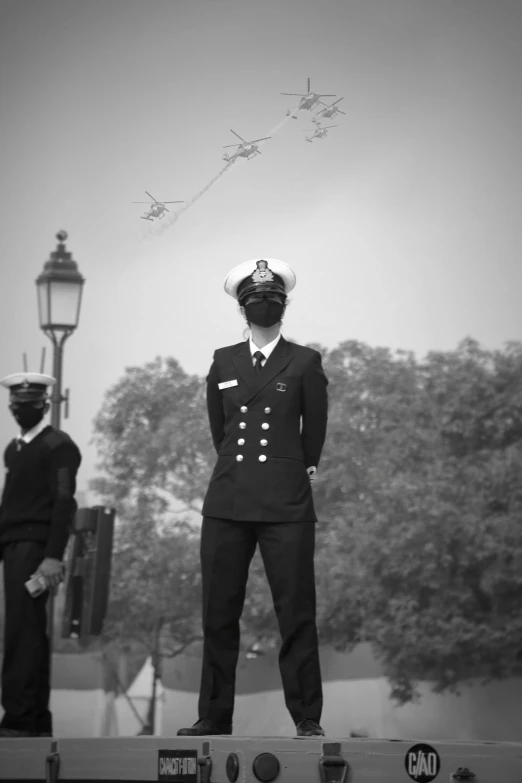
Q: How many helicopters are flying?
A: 5